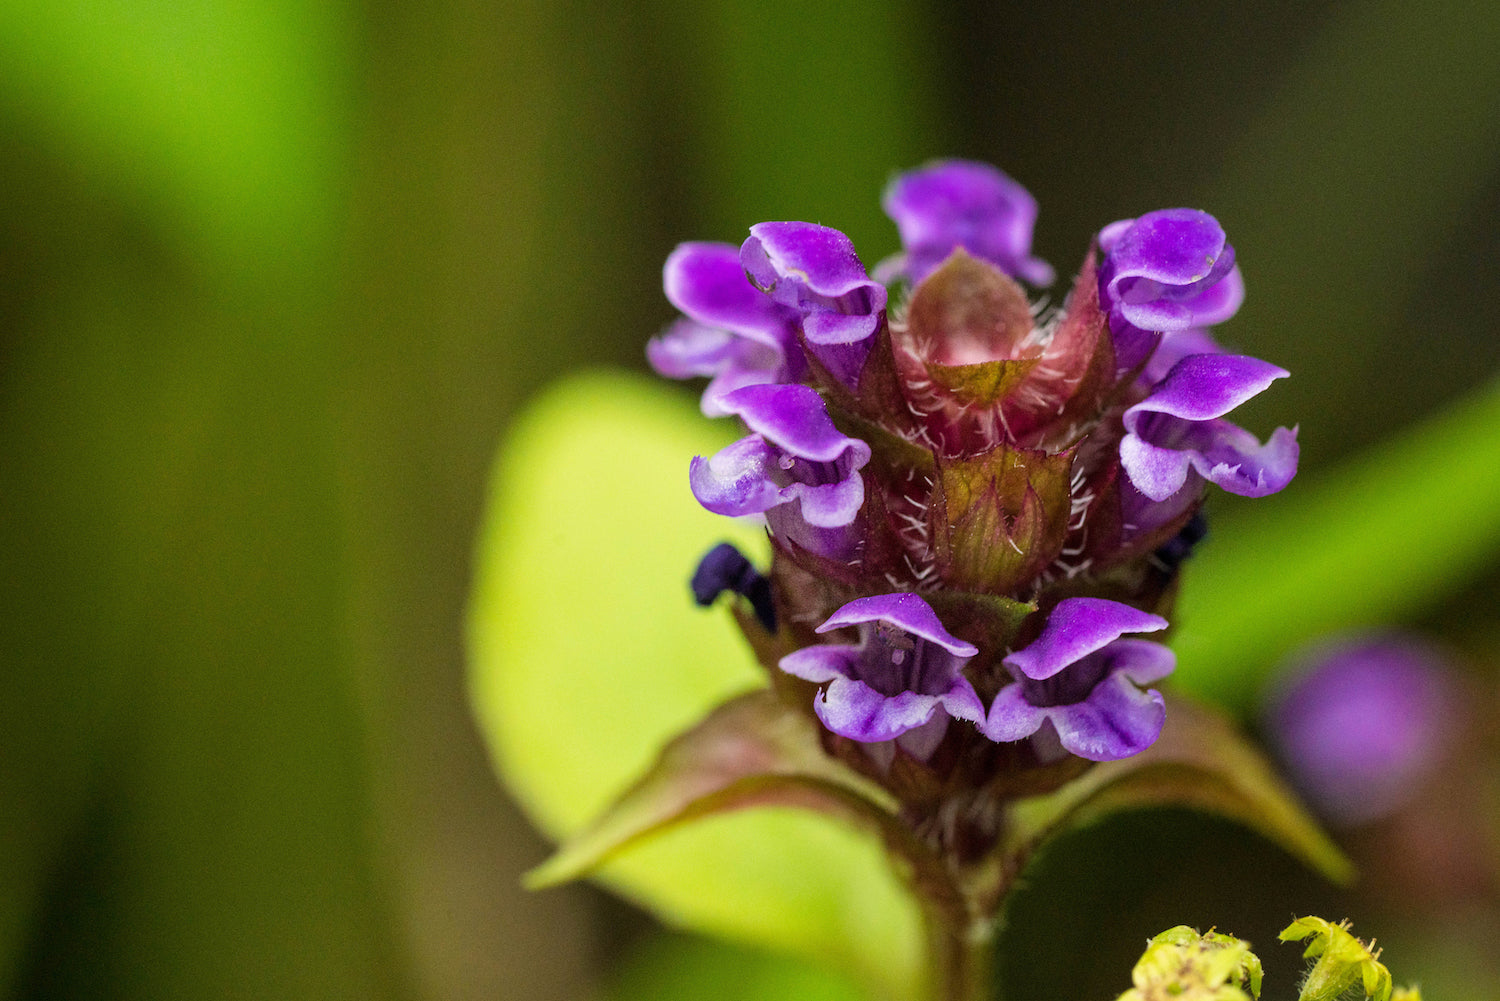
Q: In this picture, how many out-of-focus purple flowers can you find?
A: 1